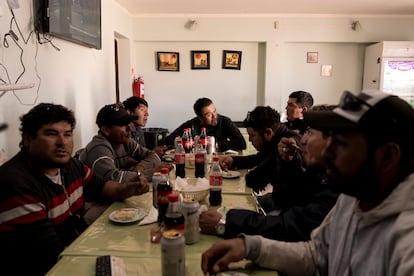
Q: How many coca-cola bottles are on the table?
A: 8